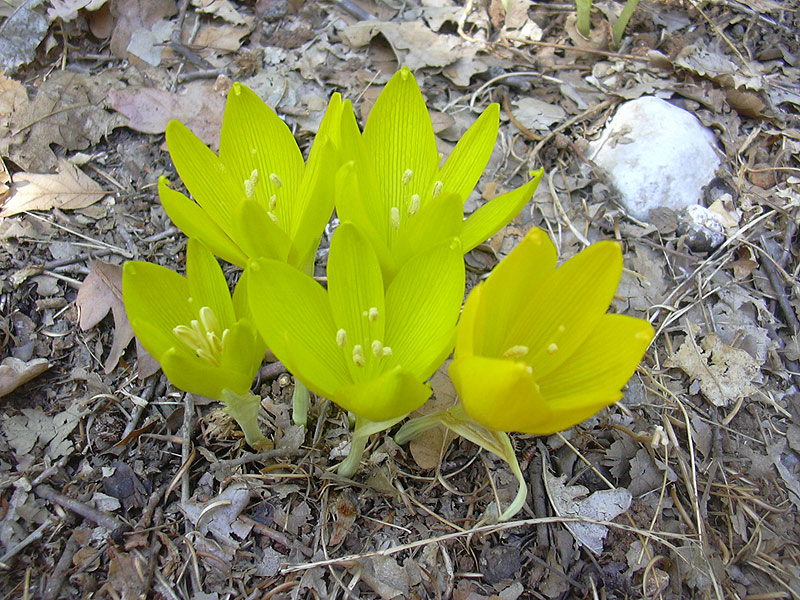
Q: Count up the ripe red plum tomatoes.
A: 0